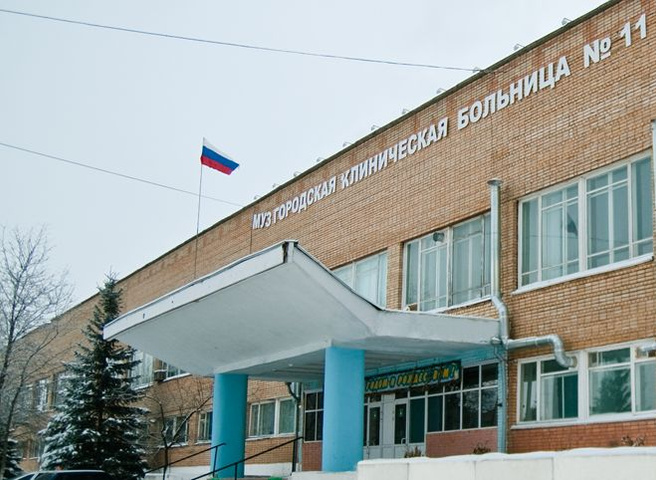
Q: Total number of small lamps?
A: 11